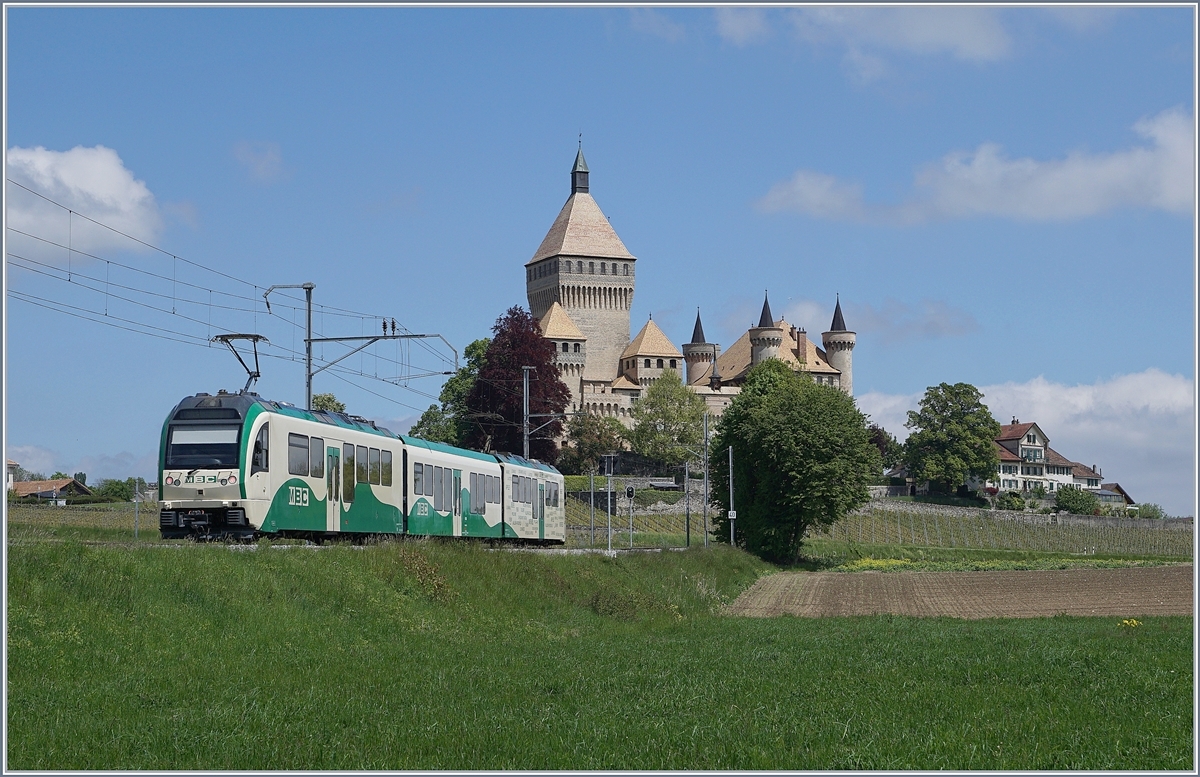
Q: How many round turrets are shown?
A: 3